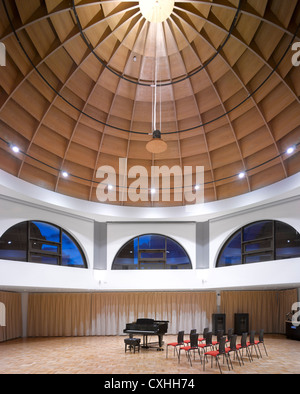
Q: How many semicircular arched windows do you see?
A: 3